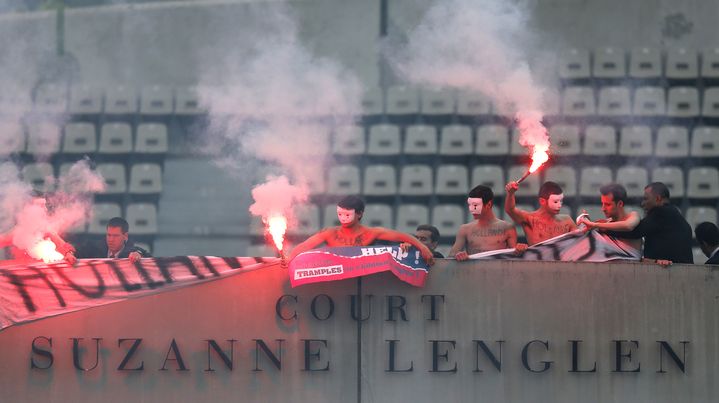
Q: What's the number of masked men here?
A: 3